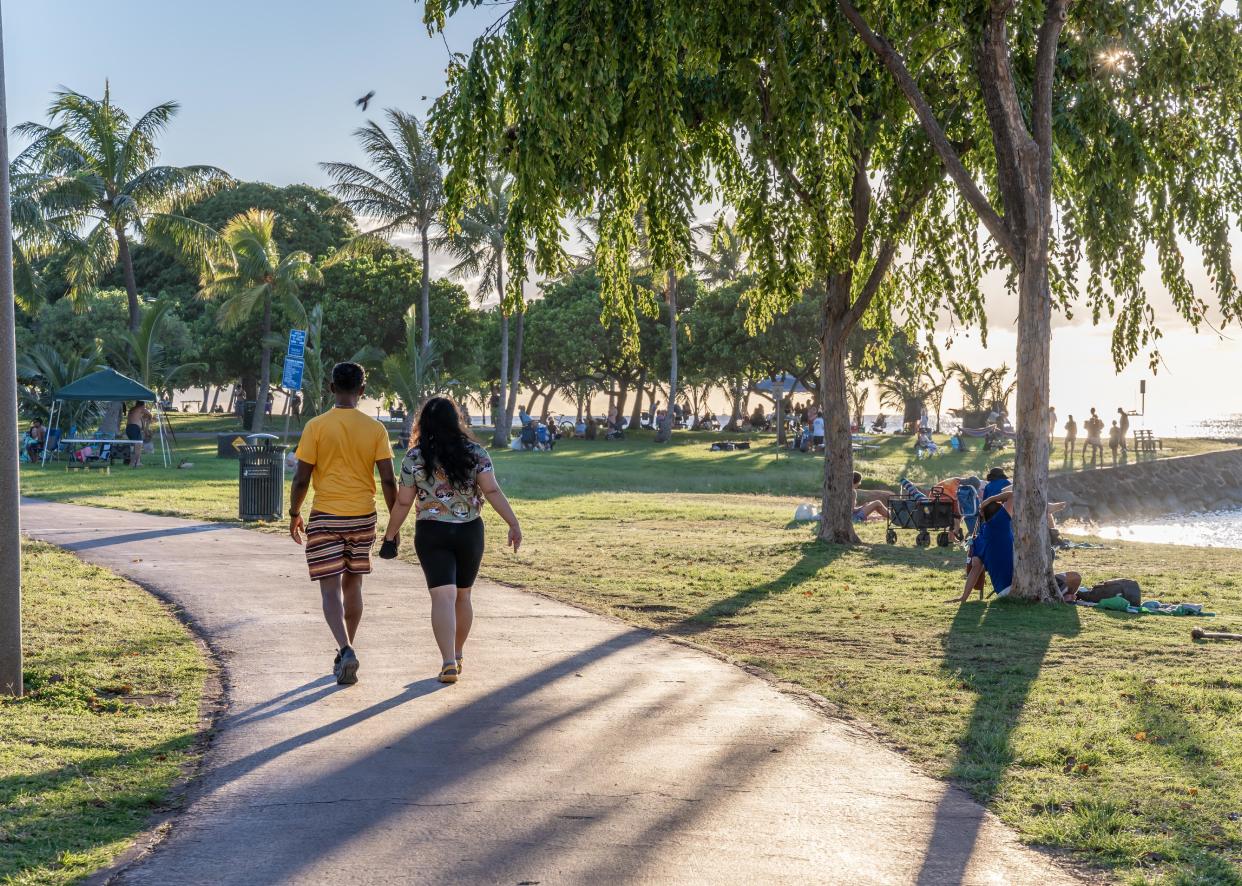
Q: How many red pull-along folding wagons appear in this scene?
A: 0